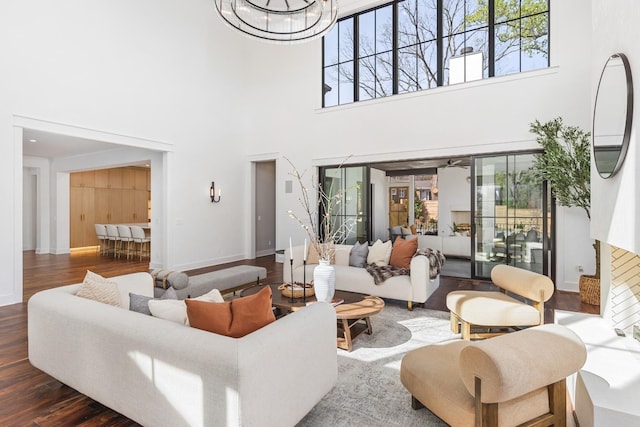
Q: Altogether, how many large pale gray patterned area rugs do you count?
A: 1